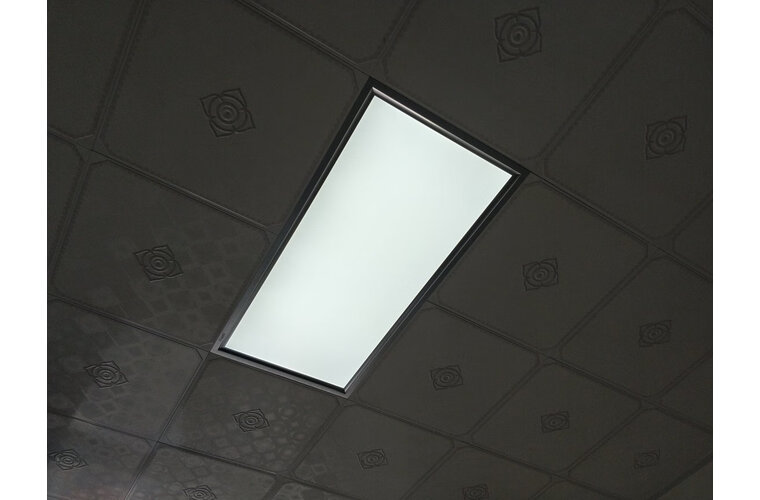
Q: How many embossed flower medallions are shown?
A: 15